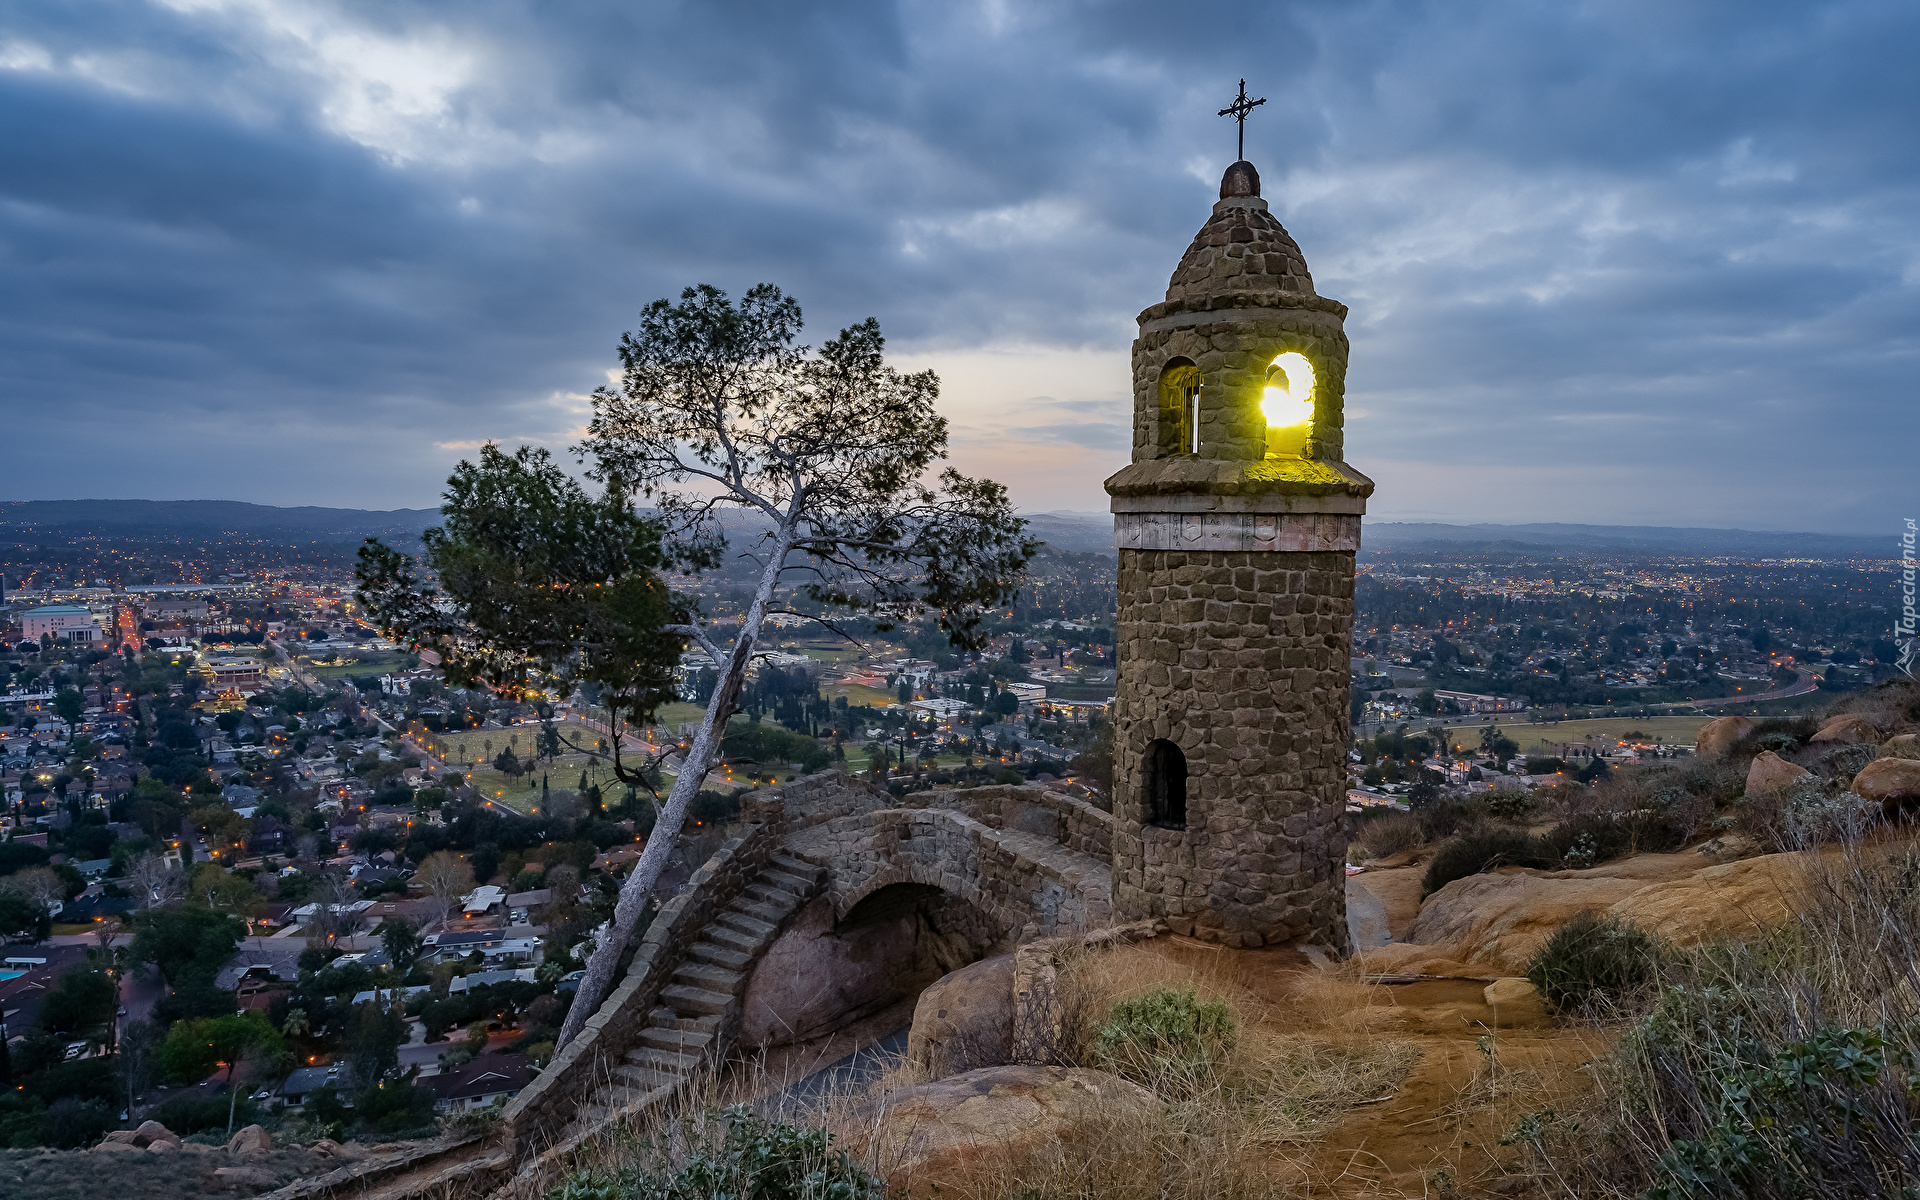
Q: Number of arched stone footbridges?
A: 1